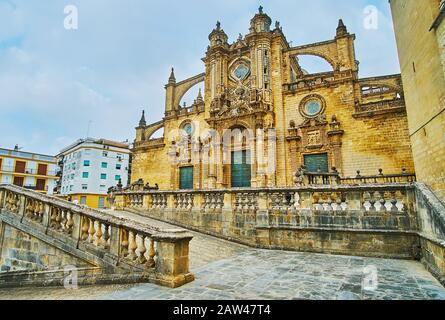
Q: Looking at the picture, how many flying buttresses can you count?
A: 4